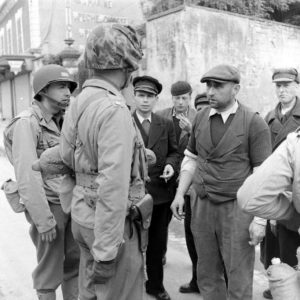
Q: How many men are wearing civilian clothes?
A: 5